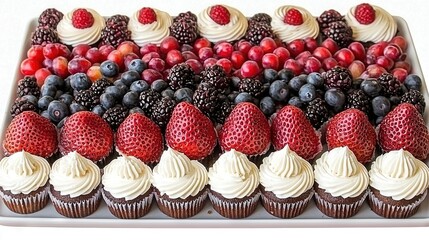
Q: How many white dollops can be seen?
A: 13